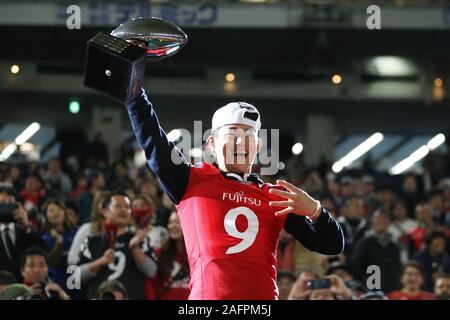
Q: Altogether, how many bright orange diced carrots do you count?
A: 0